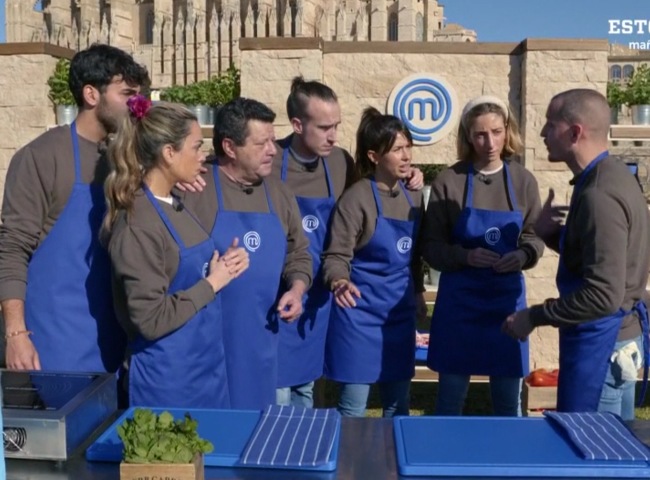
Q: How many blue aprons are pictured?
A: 7